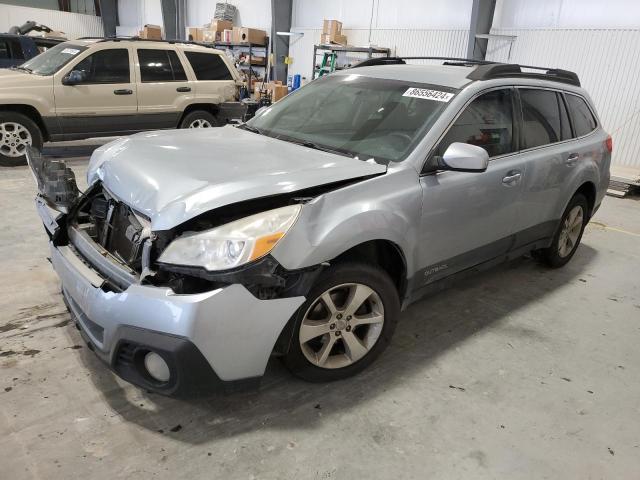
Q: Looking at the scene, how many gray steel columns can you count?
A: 4